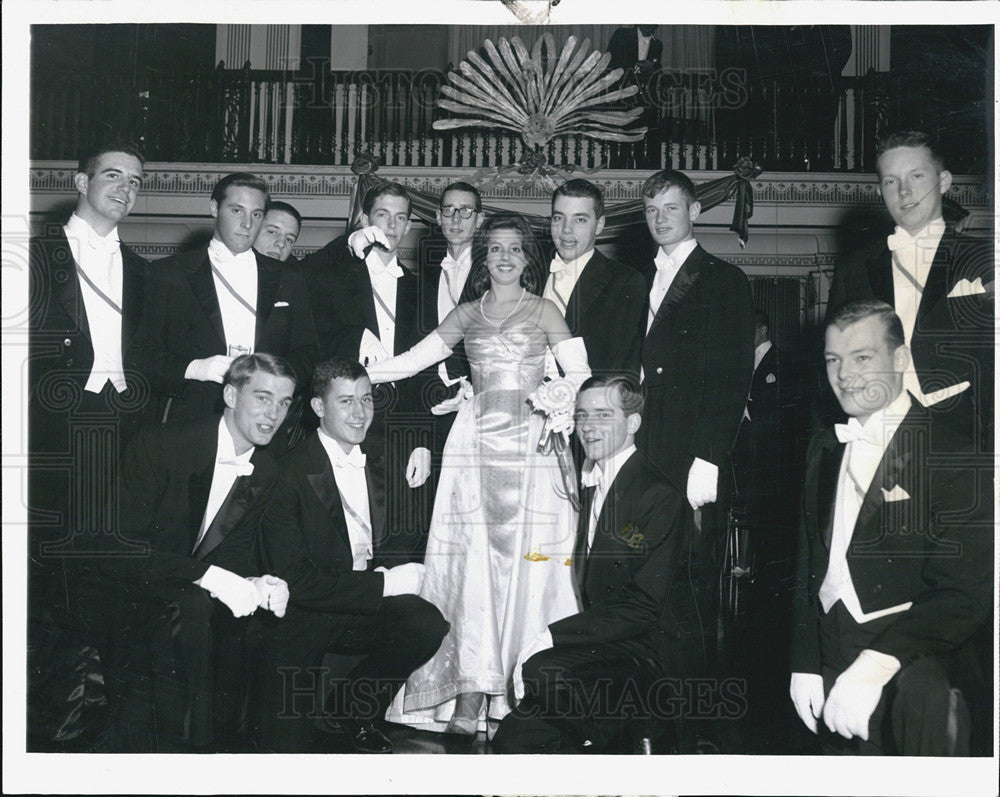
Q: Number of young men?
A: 12